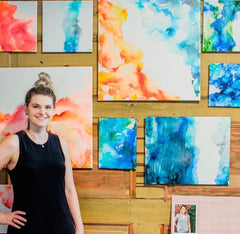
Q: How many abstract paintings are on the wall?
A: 9